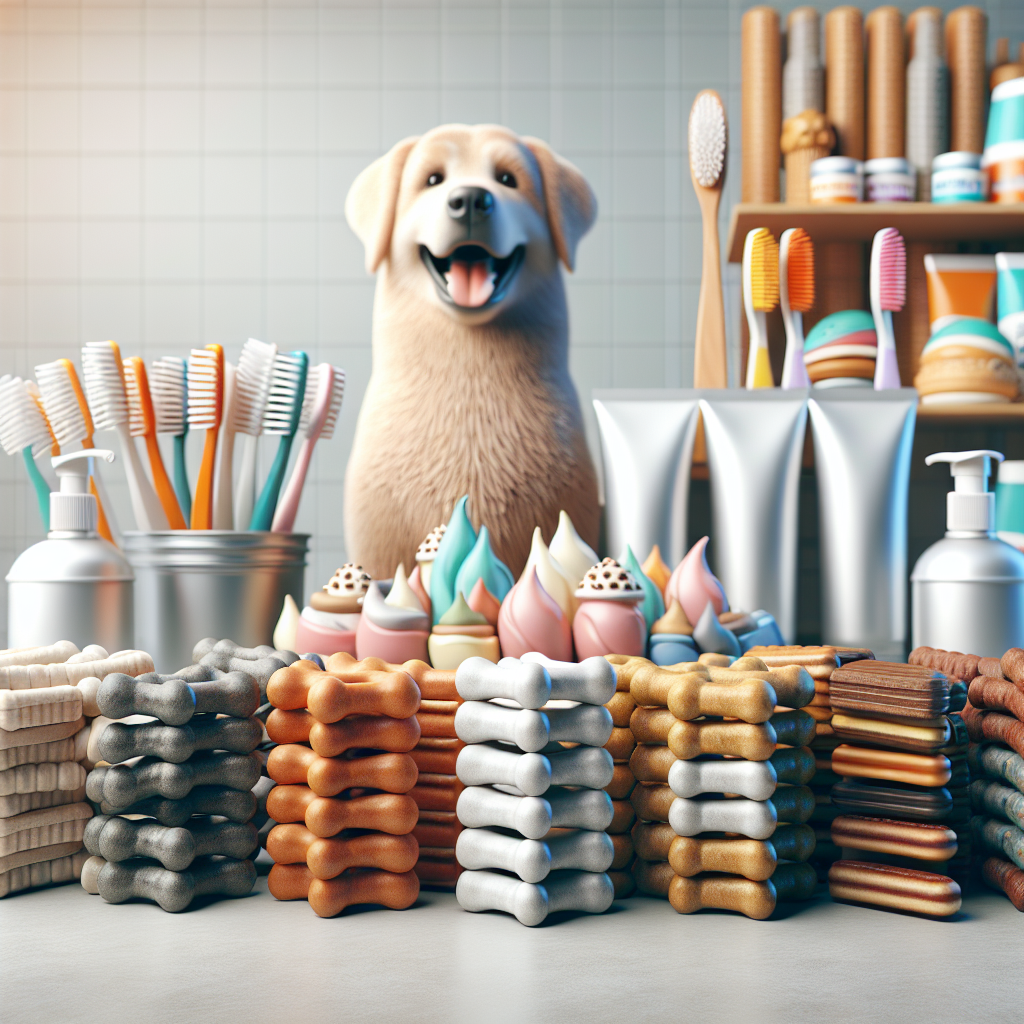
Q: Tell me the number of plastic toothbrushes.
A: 14